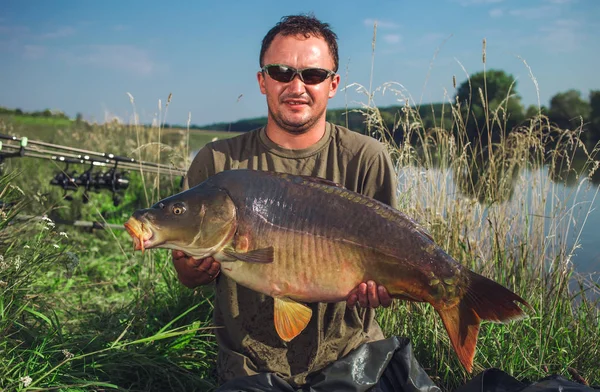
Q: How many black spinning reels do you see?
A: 3